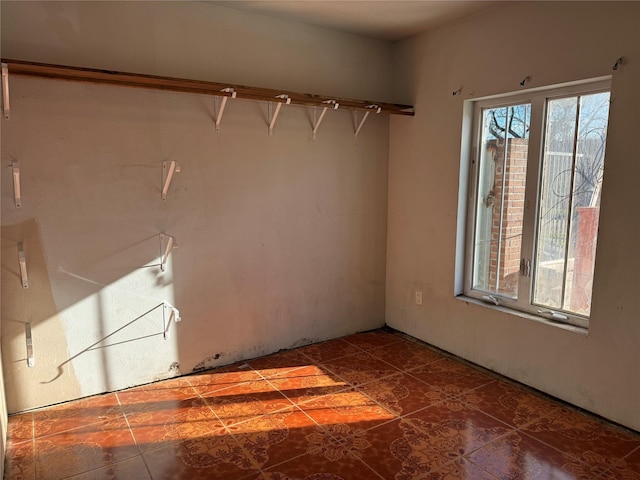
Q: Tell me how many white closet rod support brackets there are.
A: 11